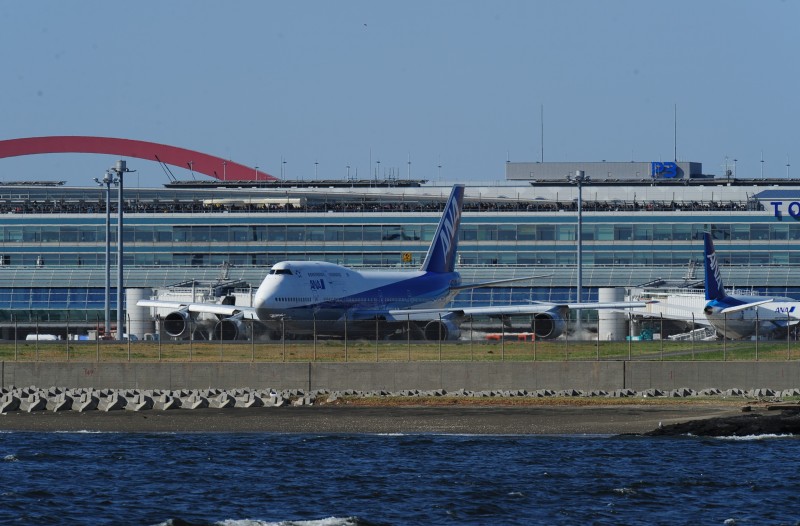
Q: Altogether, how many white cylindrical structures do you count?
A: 2